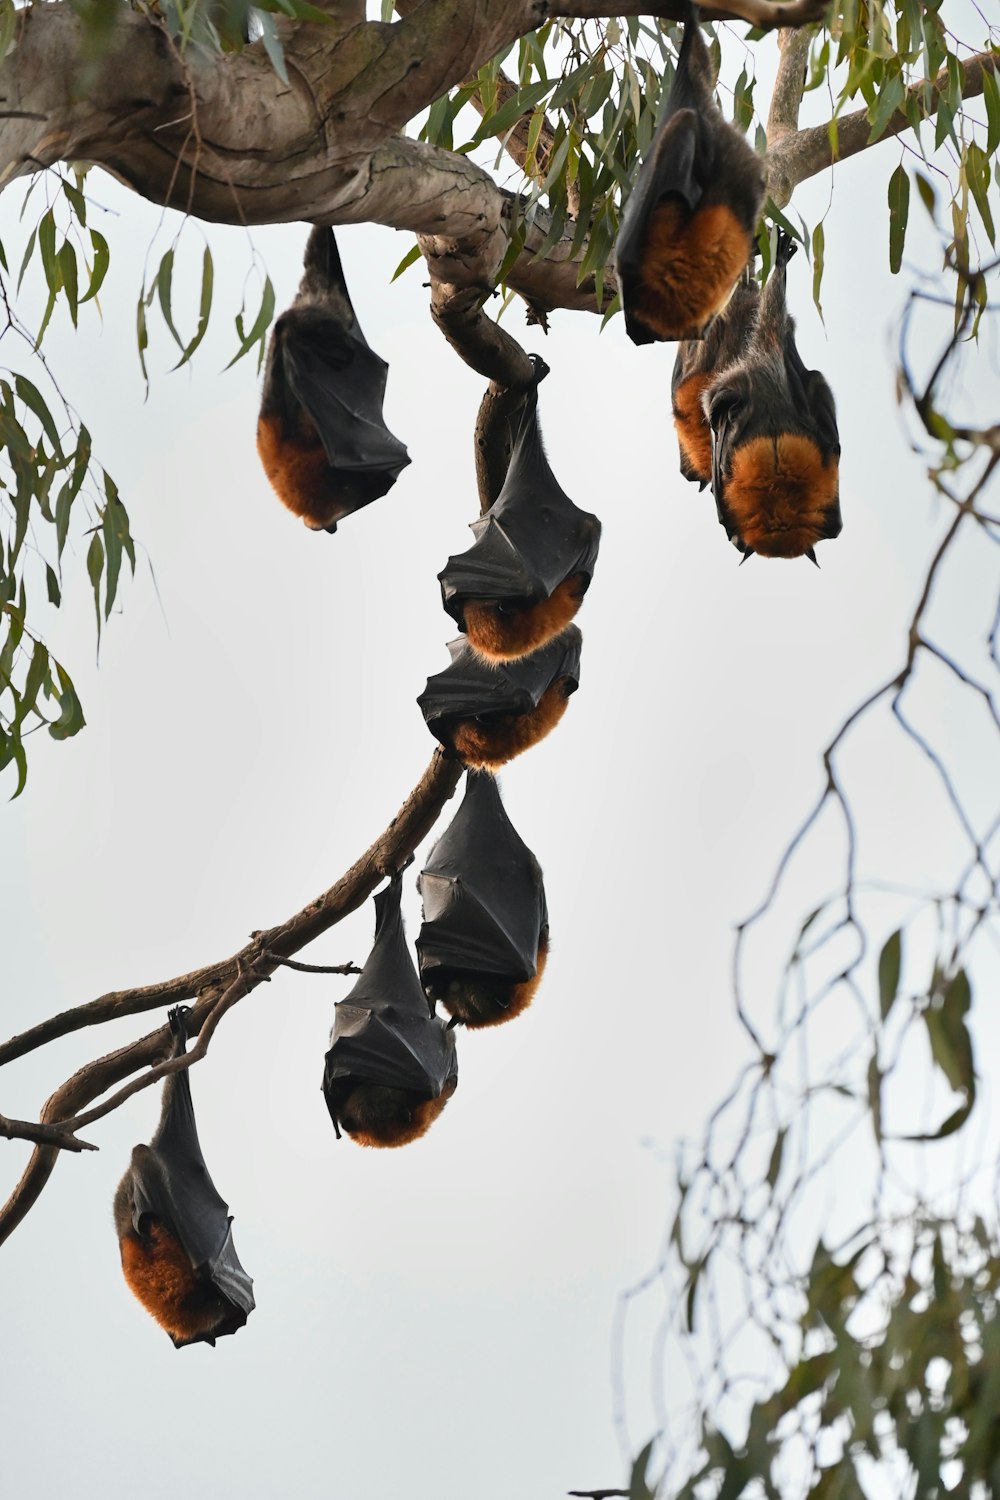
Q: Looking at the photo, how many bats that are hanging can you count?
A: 9